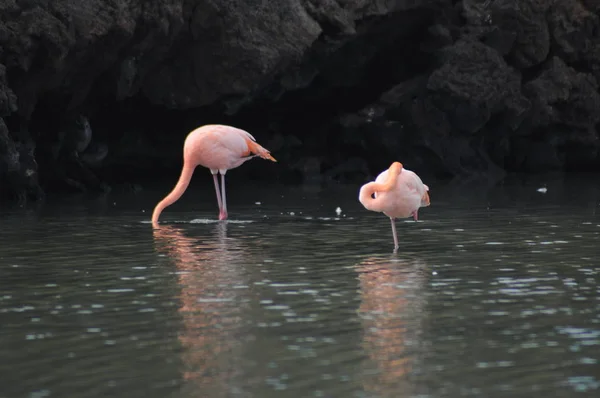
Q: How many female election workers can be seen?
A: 0